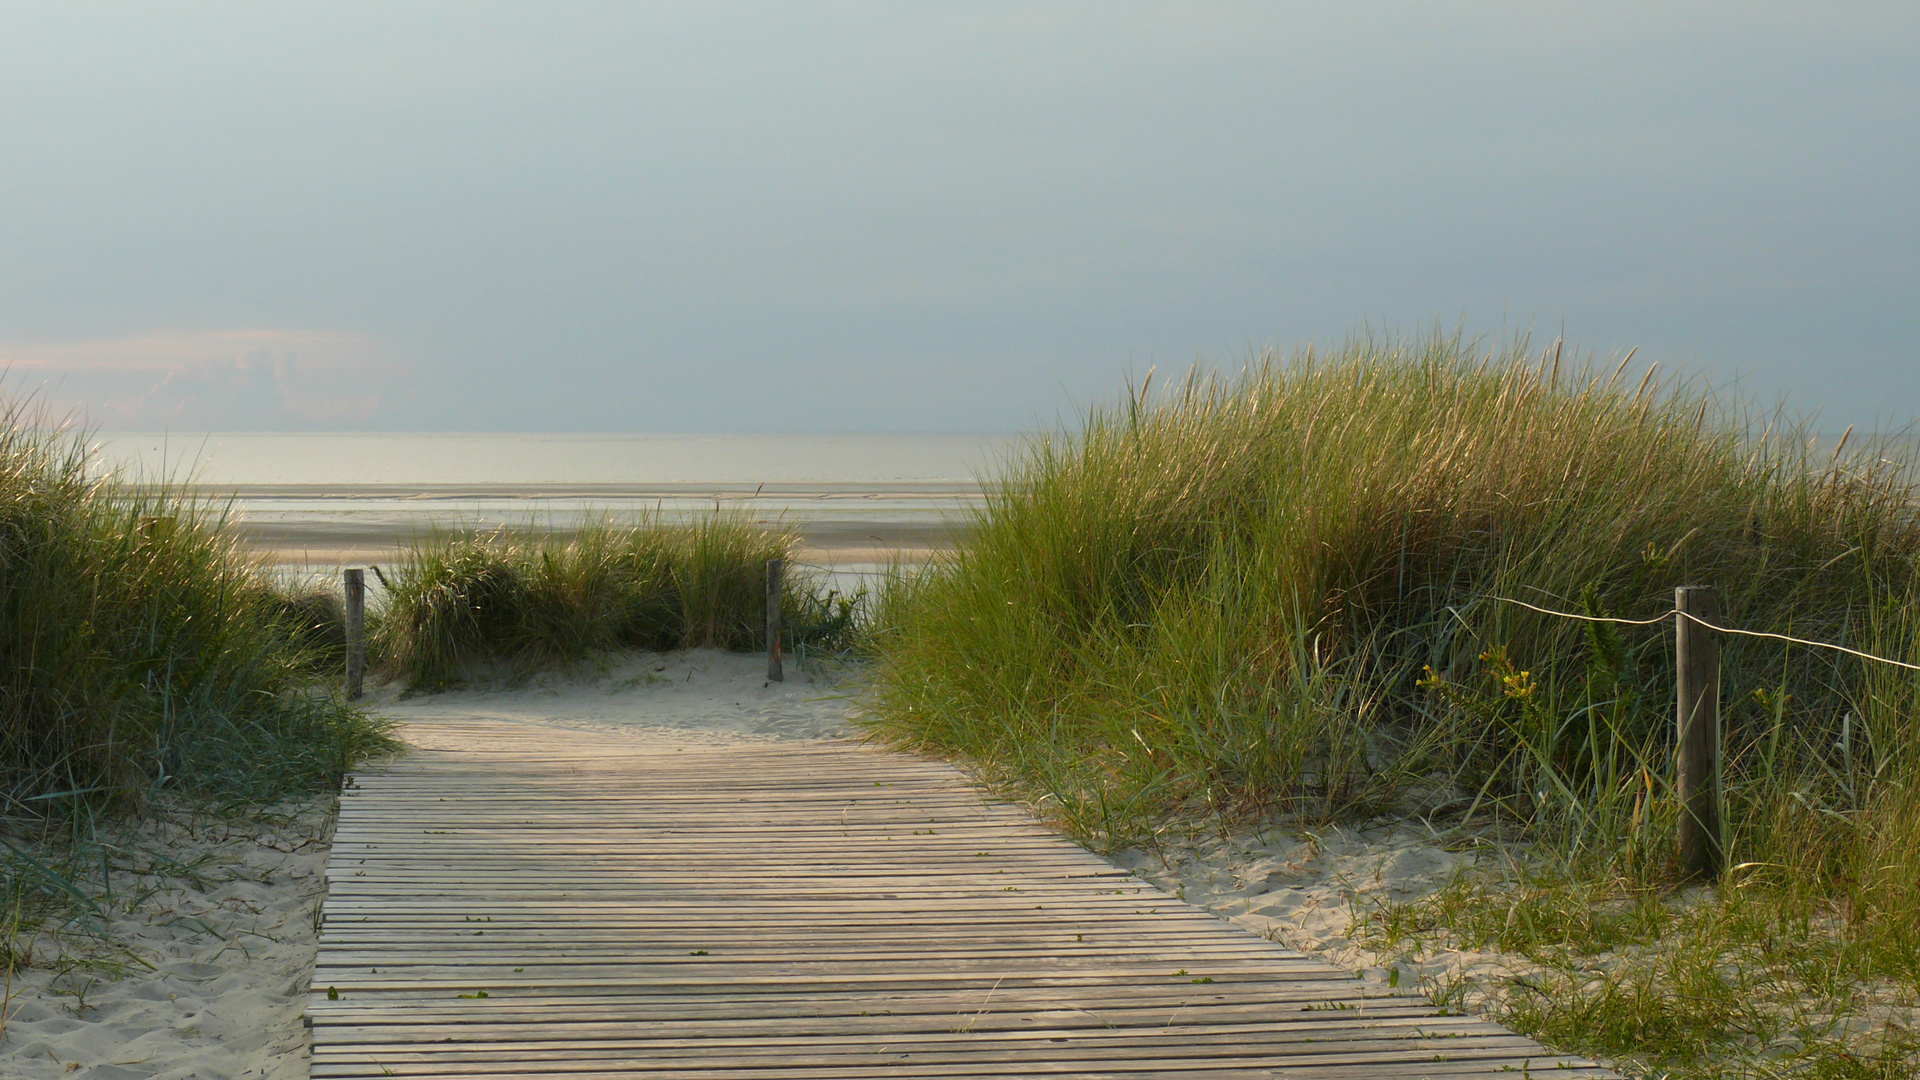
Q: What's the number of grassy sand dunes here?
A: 3